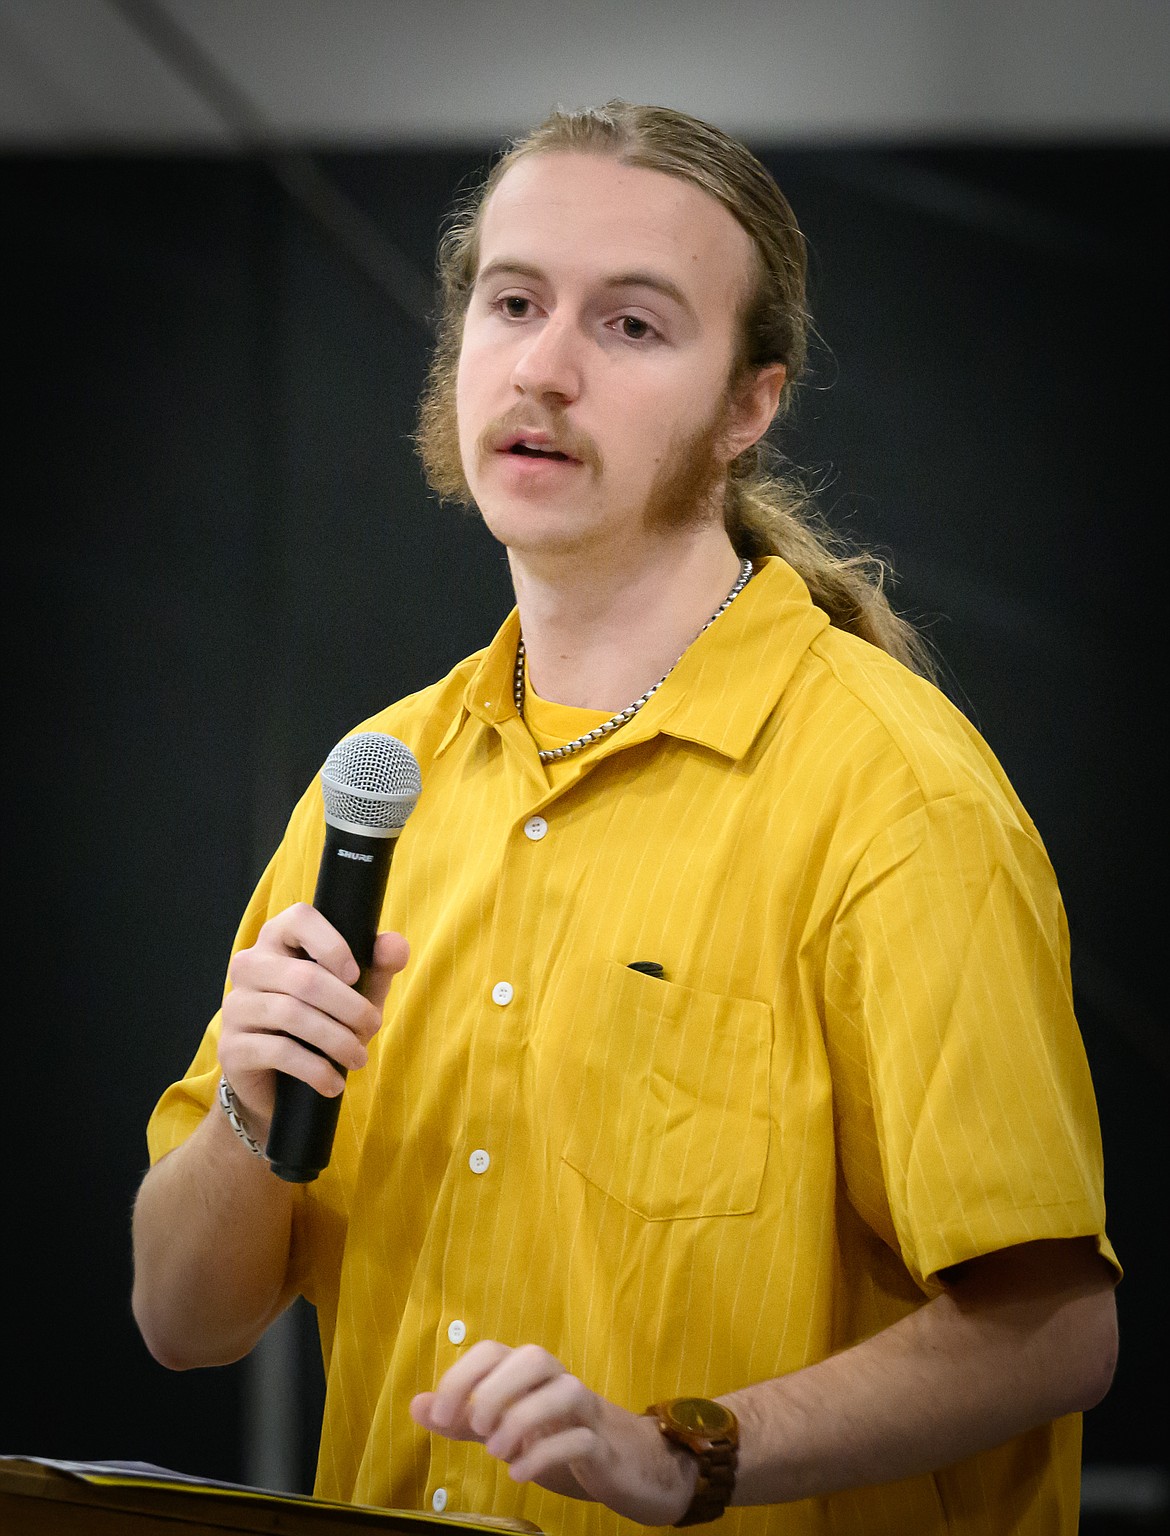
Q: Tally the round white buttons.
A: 5